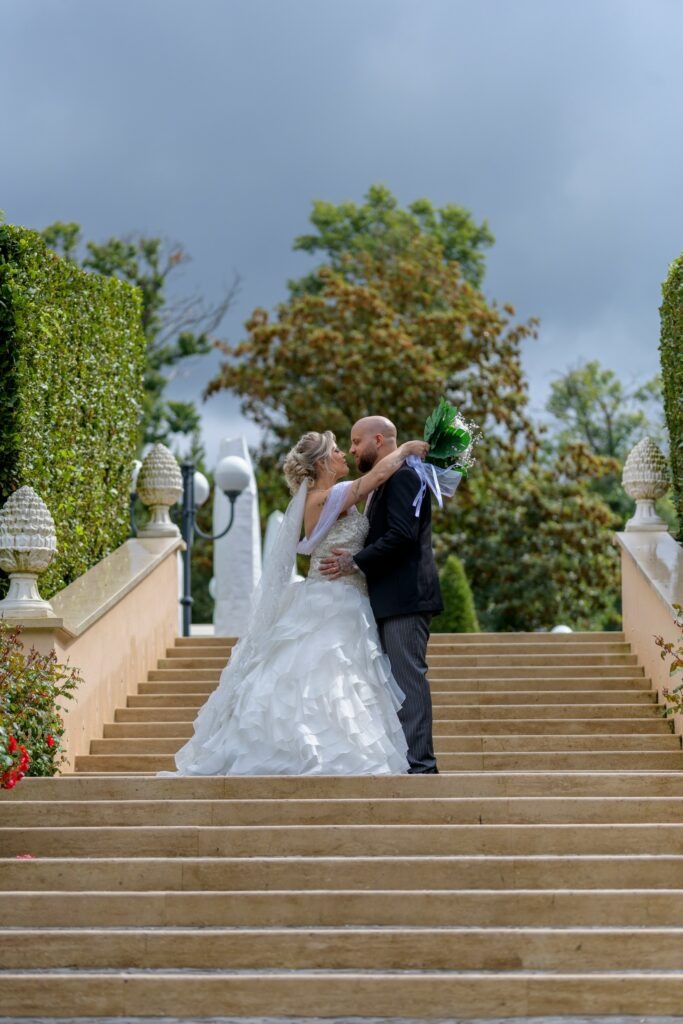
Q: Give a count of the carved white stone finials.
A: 3